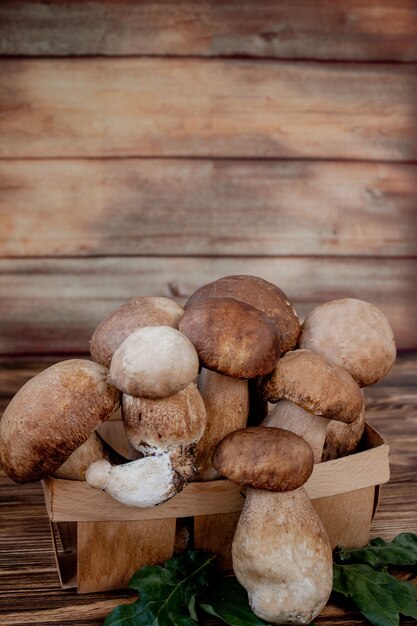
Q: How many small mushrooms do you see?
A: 1